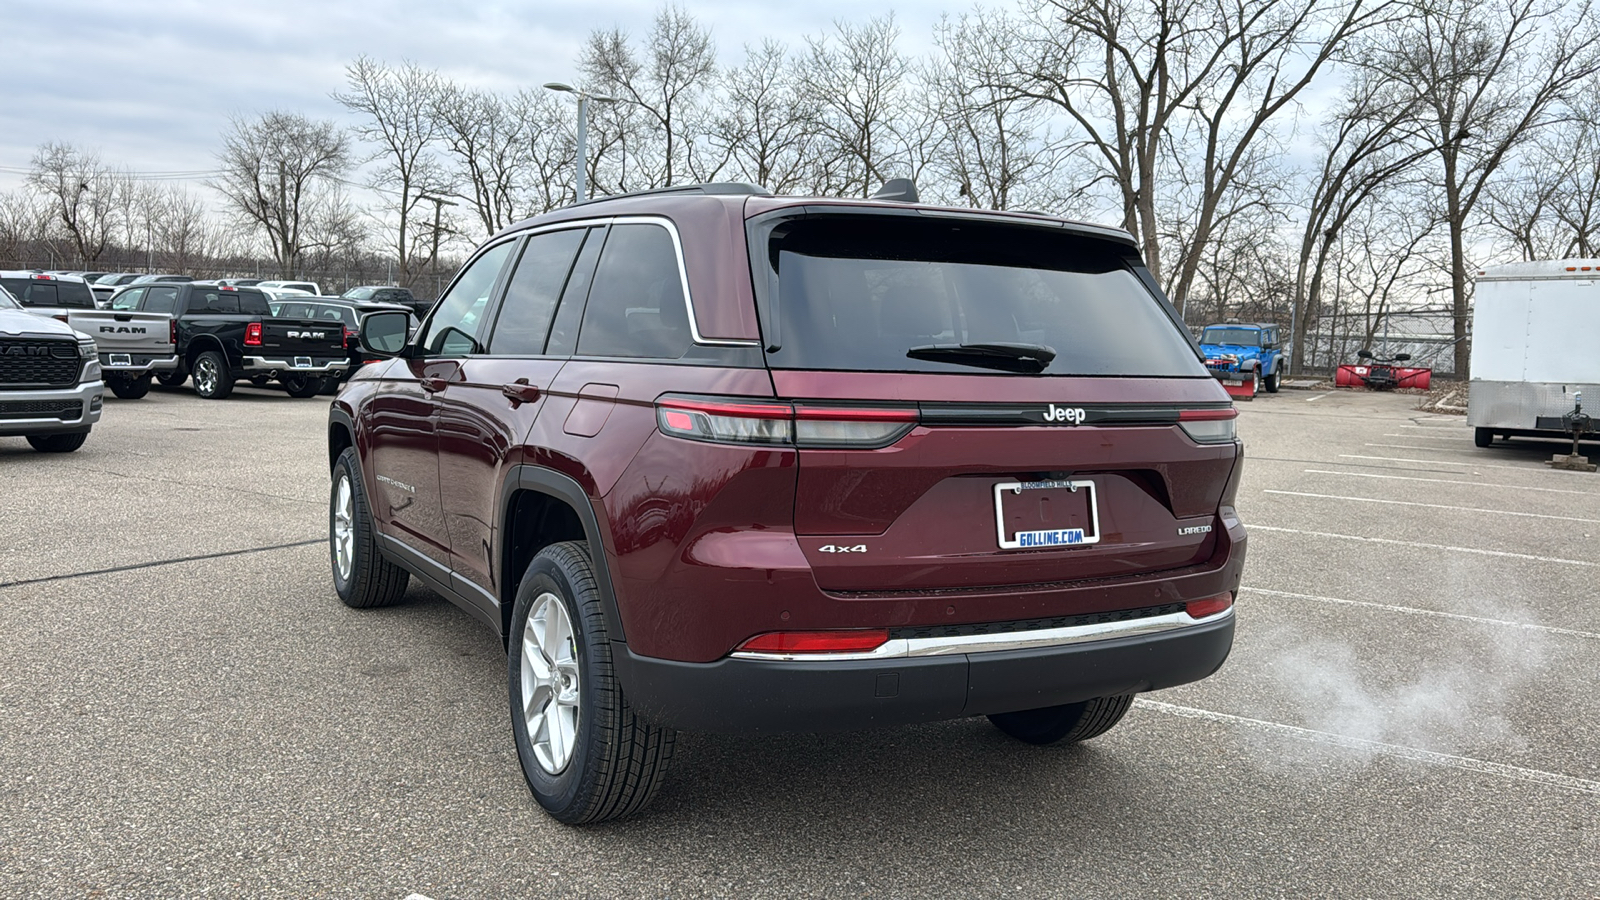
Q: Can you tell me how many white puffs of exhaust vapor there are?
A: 1